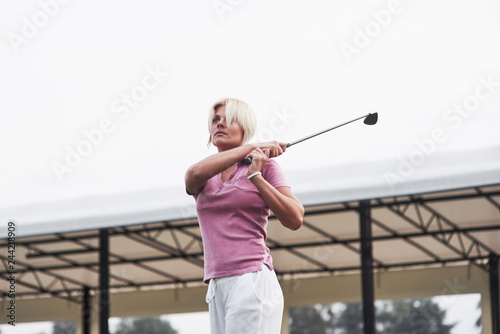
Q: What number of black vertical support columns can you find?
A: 4